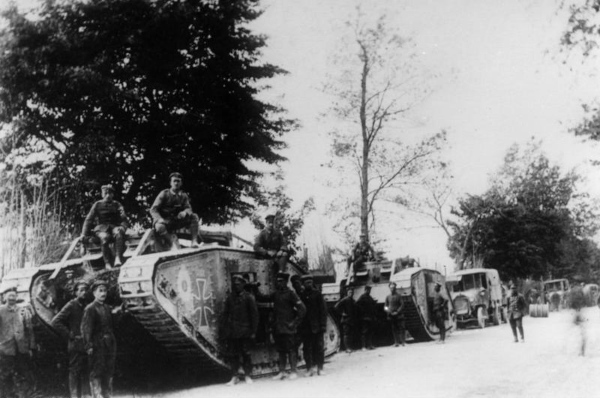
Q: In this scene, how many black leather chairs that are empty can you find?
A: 0